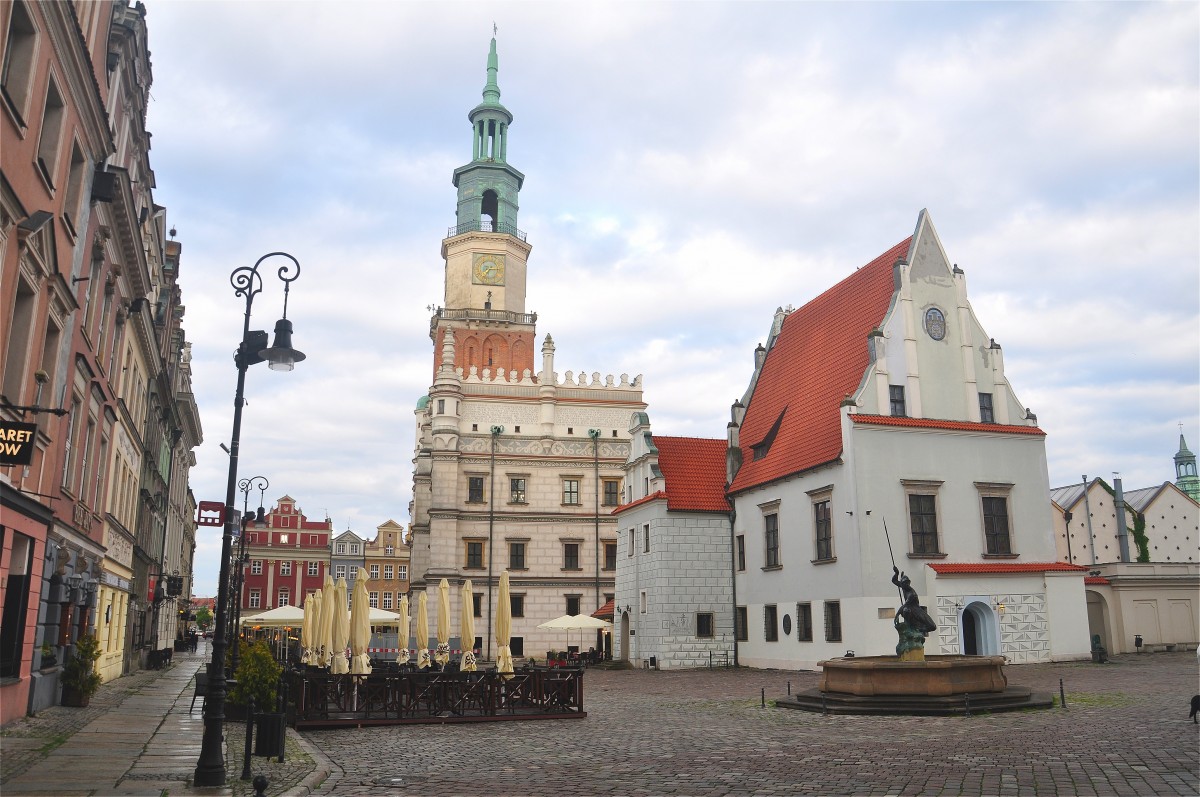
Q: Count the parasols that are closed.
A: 10